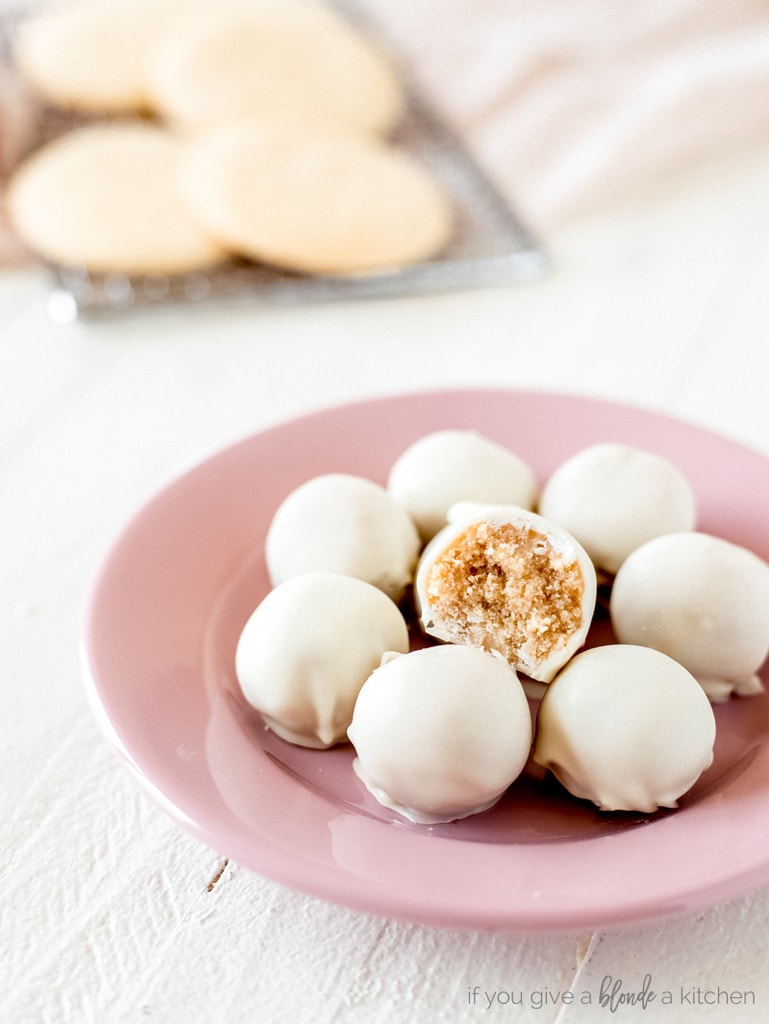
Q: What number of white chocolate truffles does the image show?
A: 8